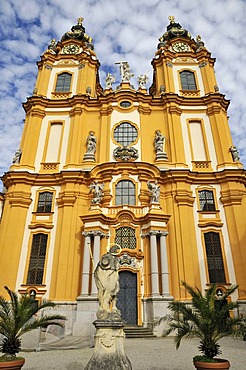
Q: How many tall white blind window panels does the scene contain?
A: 2